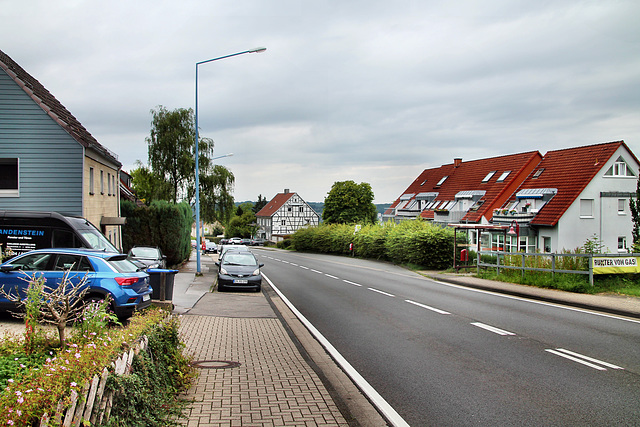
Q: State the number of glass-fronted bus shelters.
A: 1